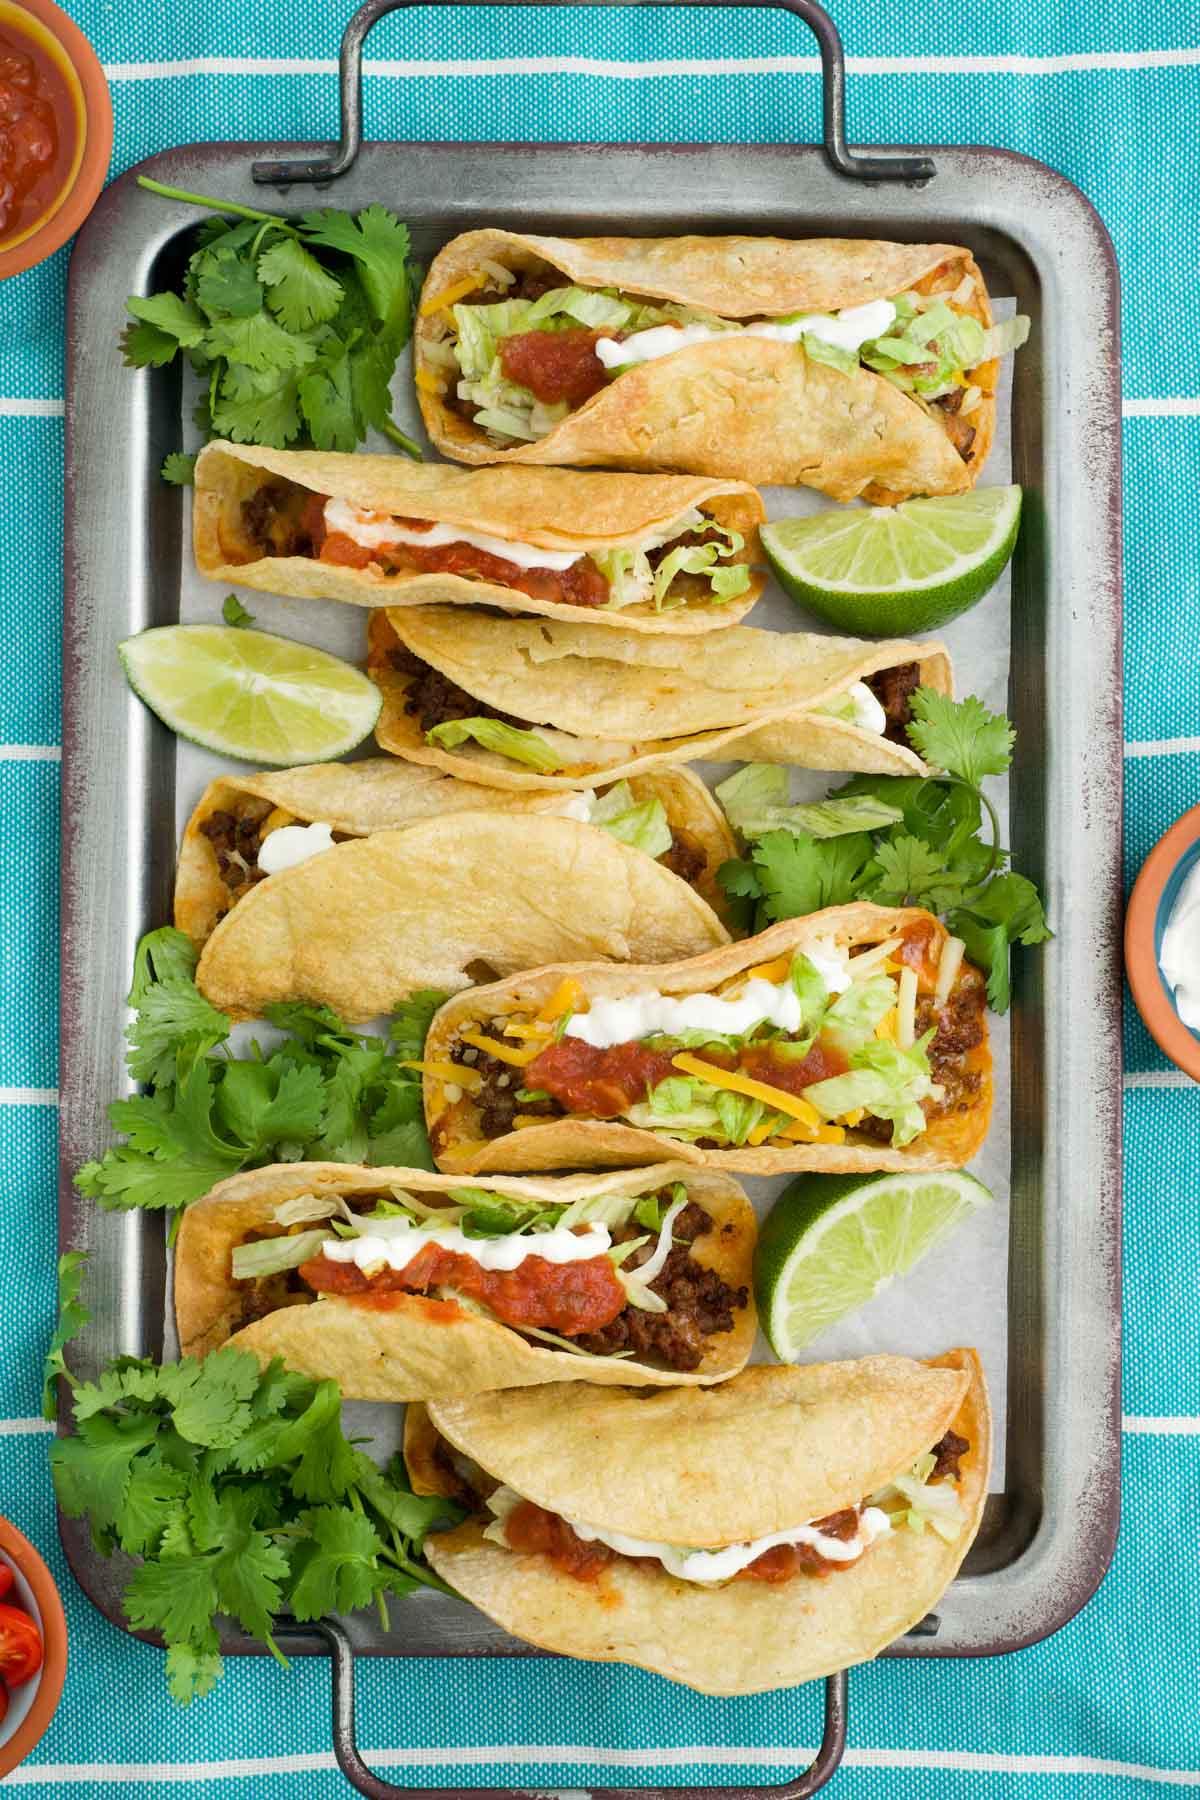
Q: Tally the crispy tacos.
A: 7